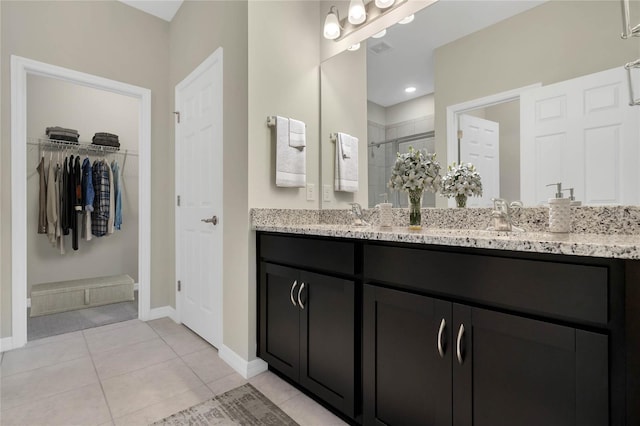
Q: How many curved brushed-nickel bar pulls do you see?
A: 4